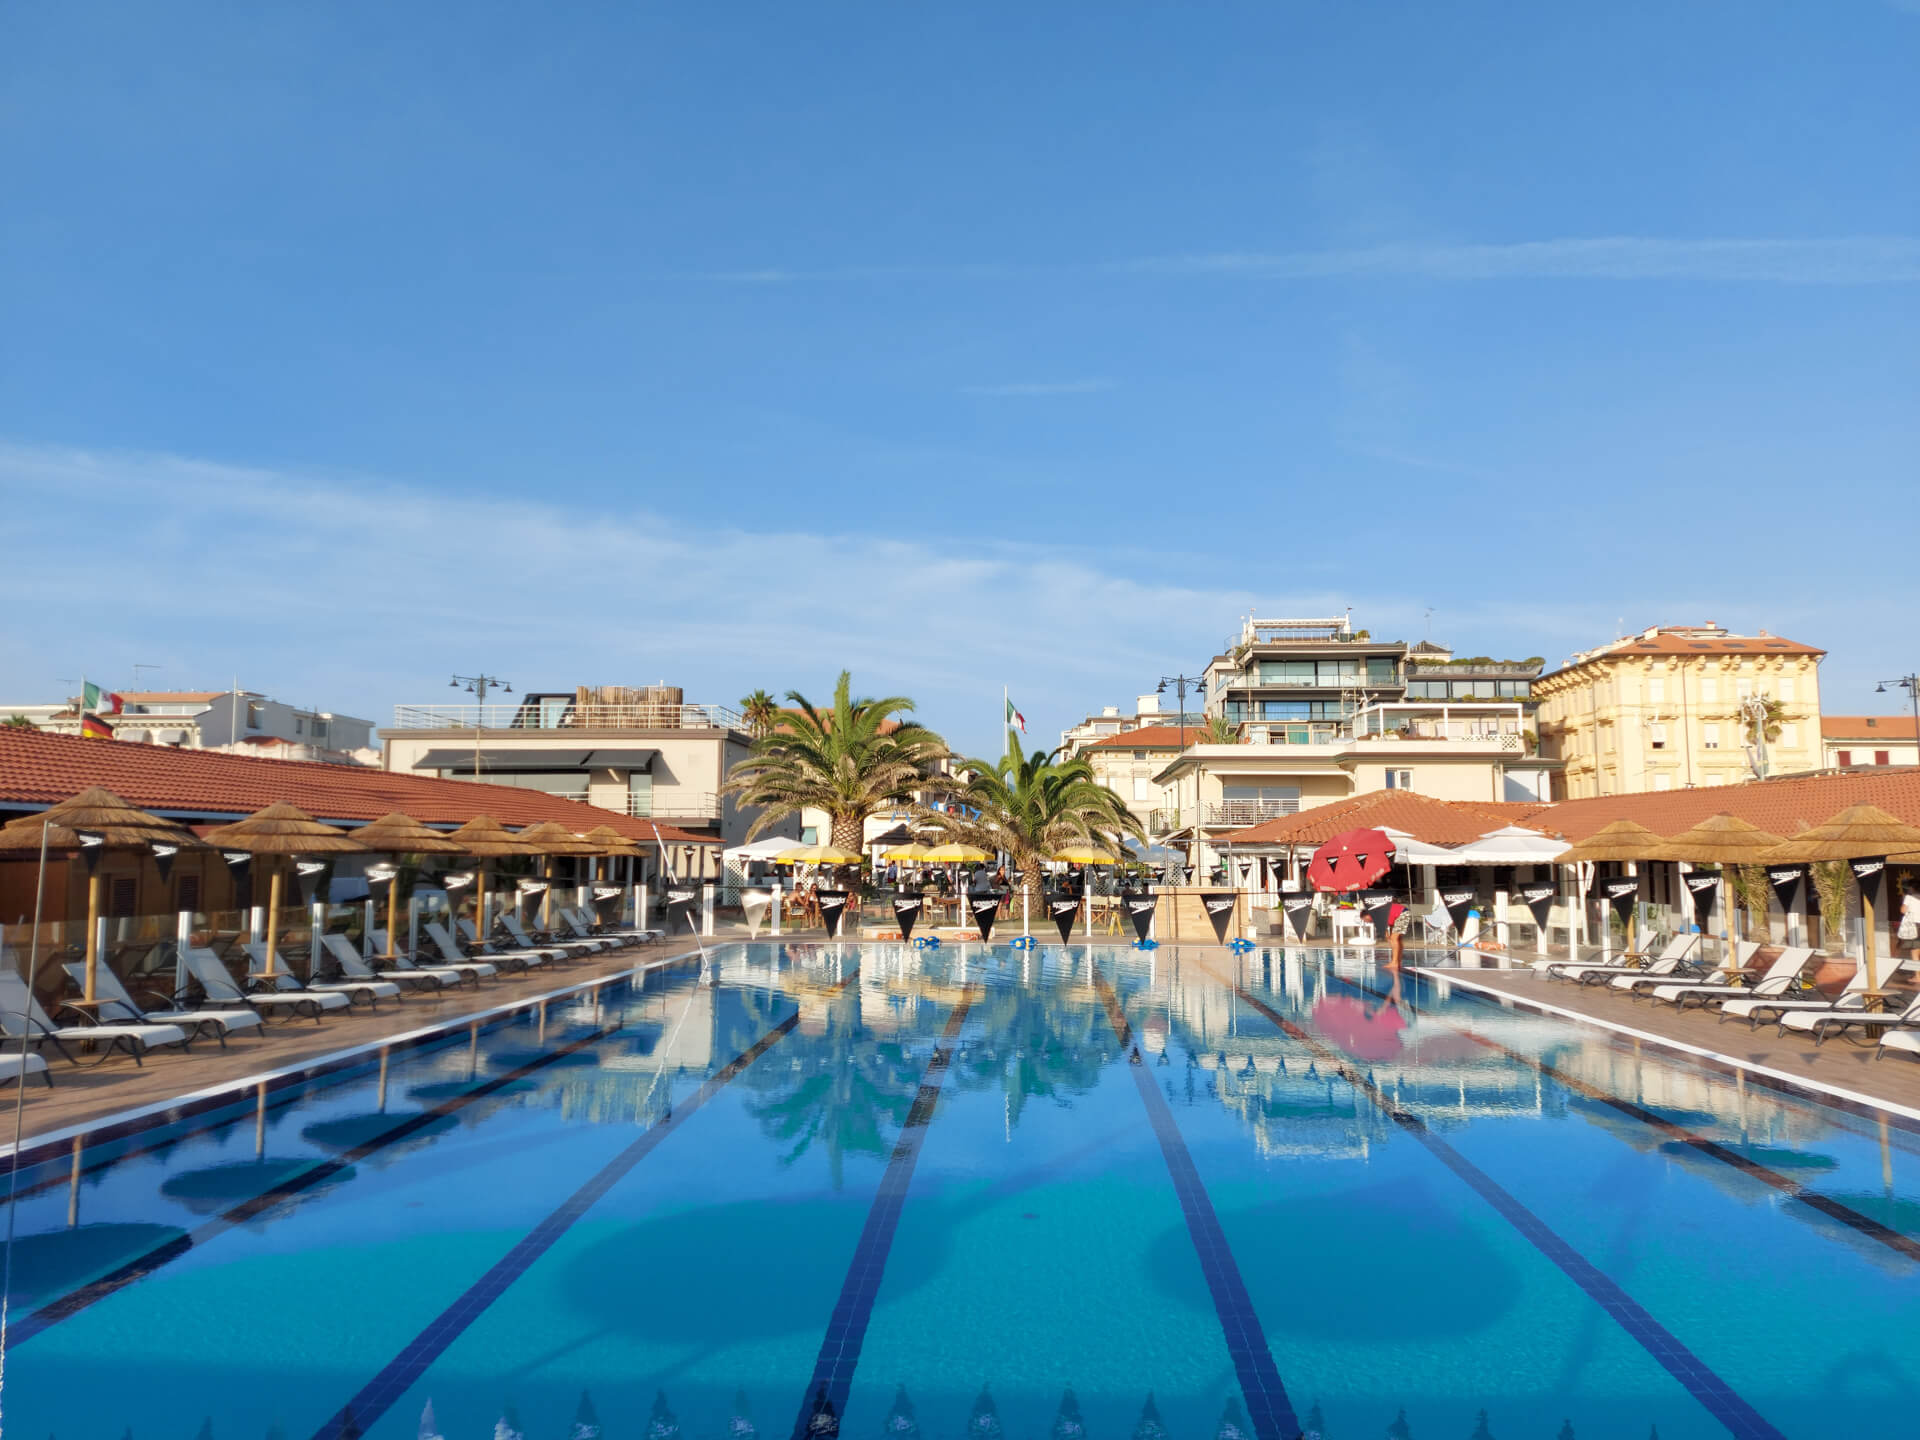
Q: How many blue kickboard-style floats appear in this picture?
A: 4